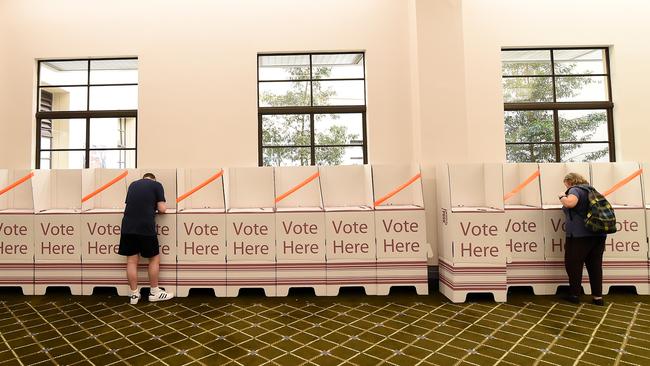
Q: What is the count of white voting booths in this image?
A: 13